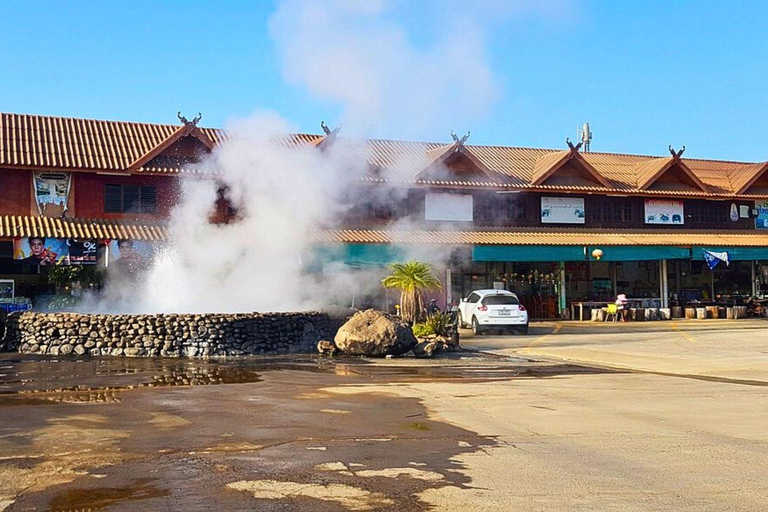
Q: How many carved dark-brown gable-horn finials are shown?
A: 5